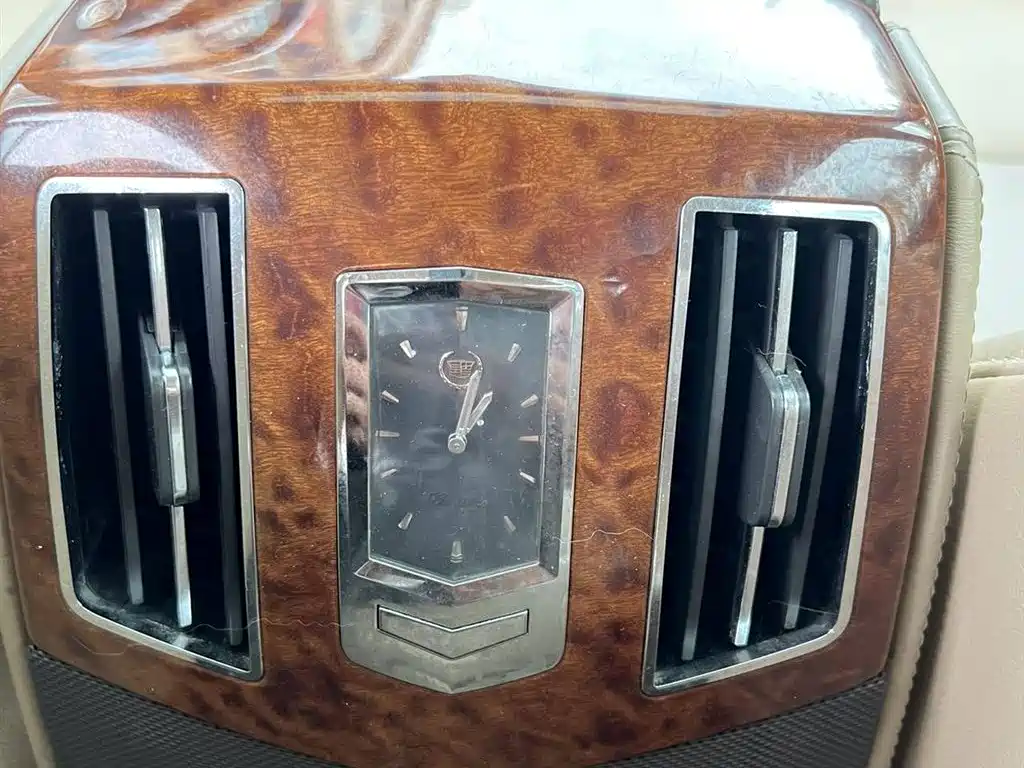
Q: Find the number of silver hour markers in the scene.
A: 12